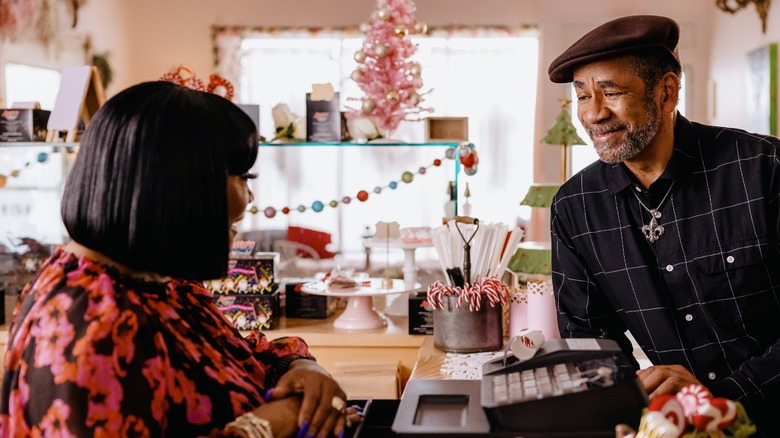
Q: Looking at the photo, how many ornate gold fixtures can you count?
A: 1